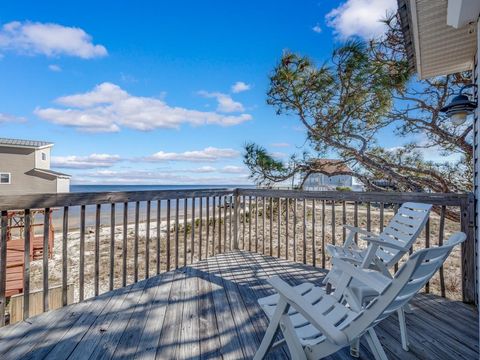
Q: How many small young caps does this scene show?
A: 0